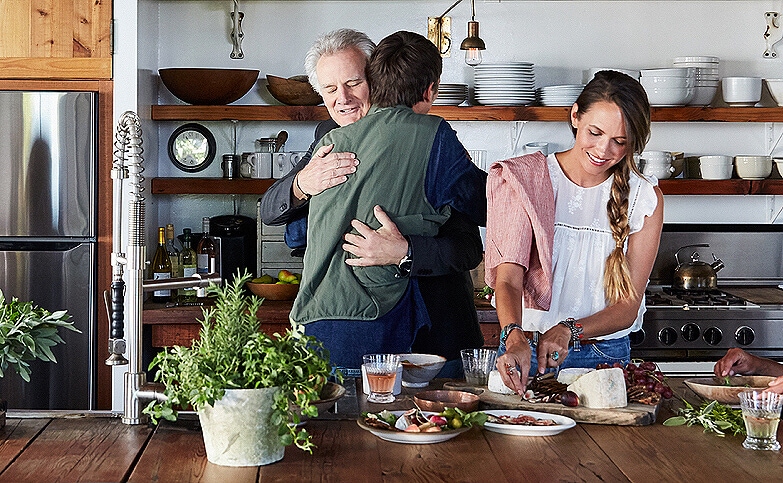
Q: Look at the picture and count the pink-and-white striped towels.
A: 1